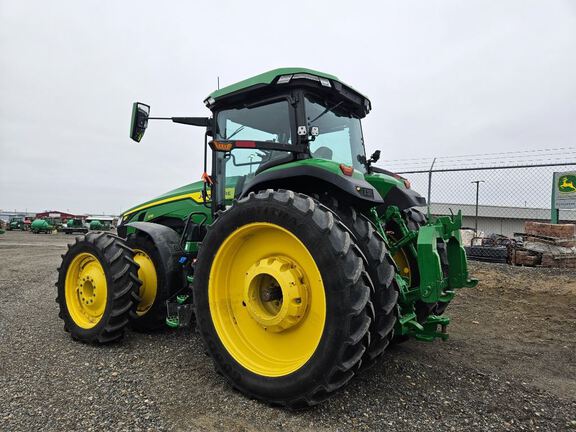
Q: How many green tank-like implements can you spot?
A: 3